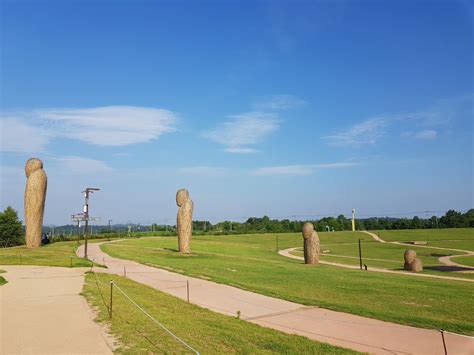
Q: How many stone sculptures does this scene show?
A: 4